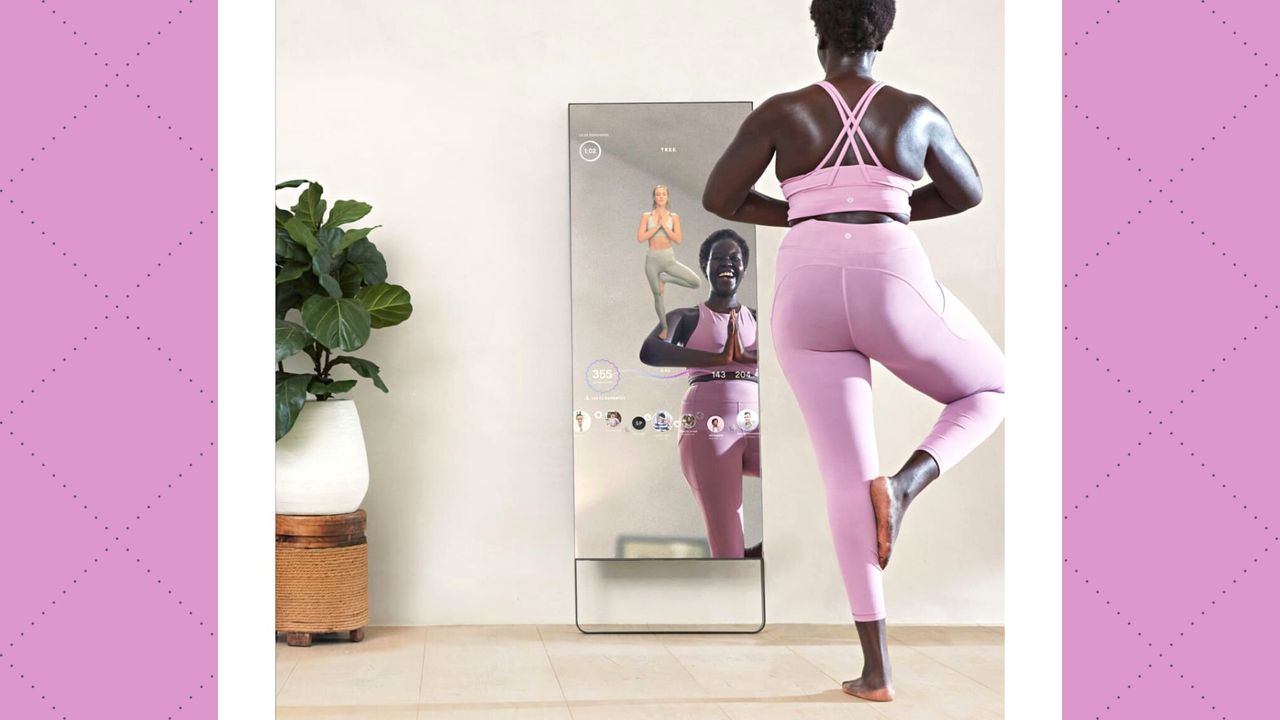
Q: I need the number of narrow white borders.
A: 2